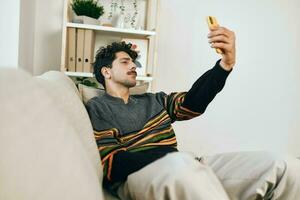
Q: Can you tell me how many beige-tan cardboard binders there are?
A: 3